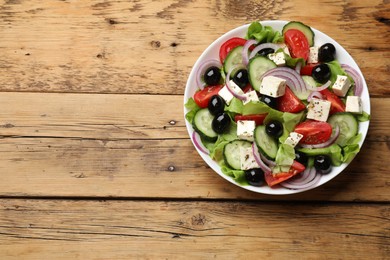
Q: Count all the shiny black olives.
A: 12